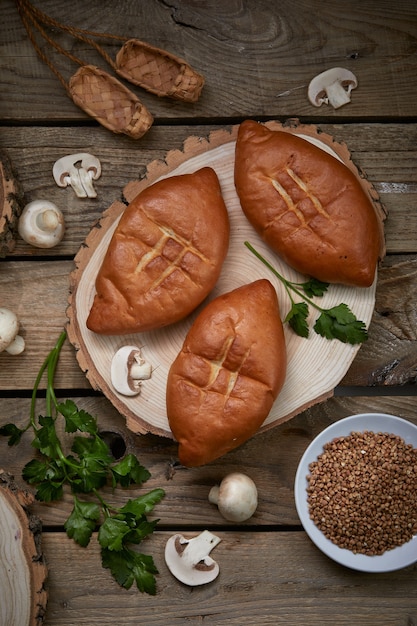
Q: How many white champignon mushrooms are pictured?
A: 7